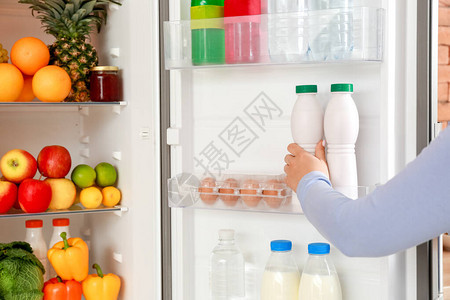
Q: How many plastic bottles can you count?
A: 11